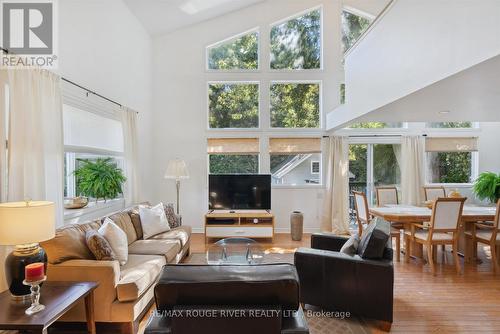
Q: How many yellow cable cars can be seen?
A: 0